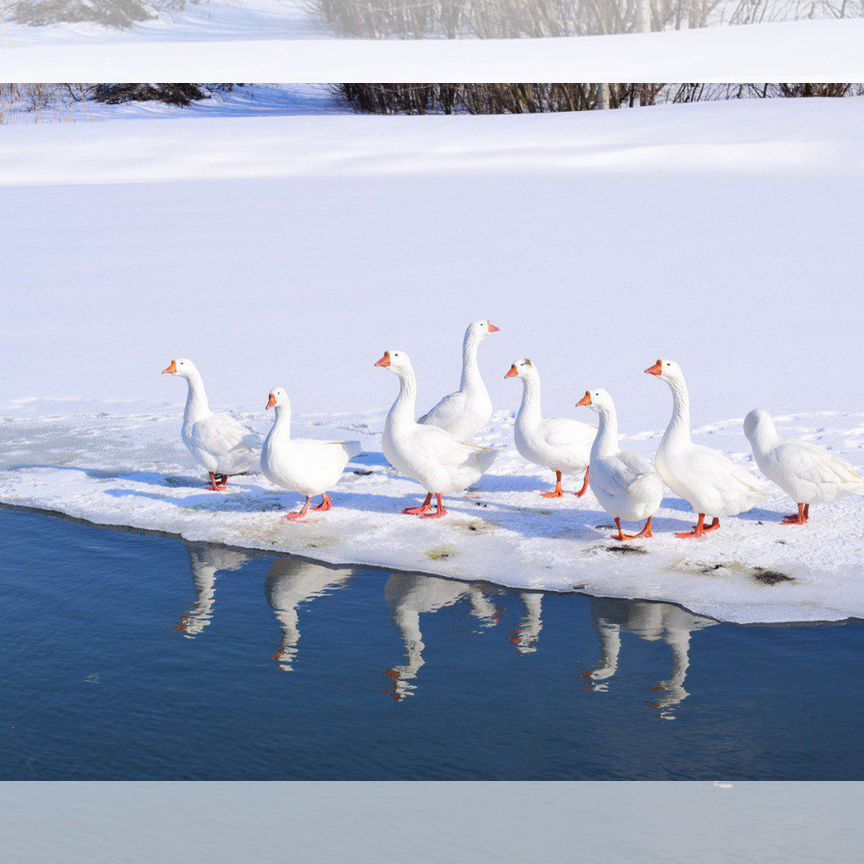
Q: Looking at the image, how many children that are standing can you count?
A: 0